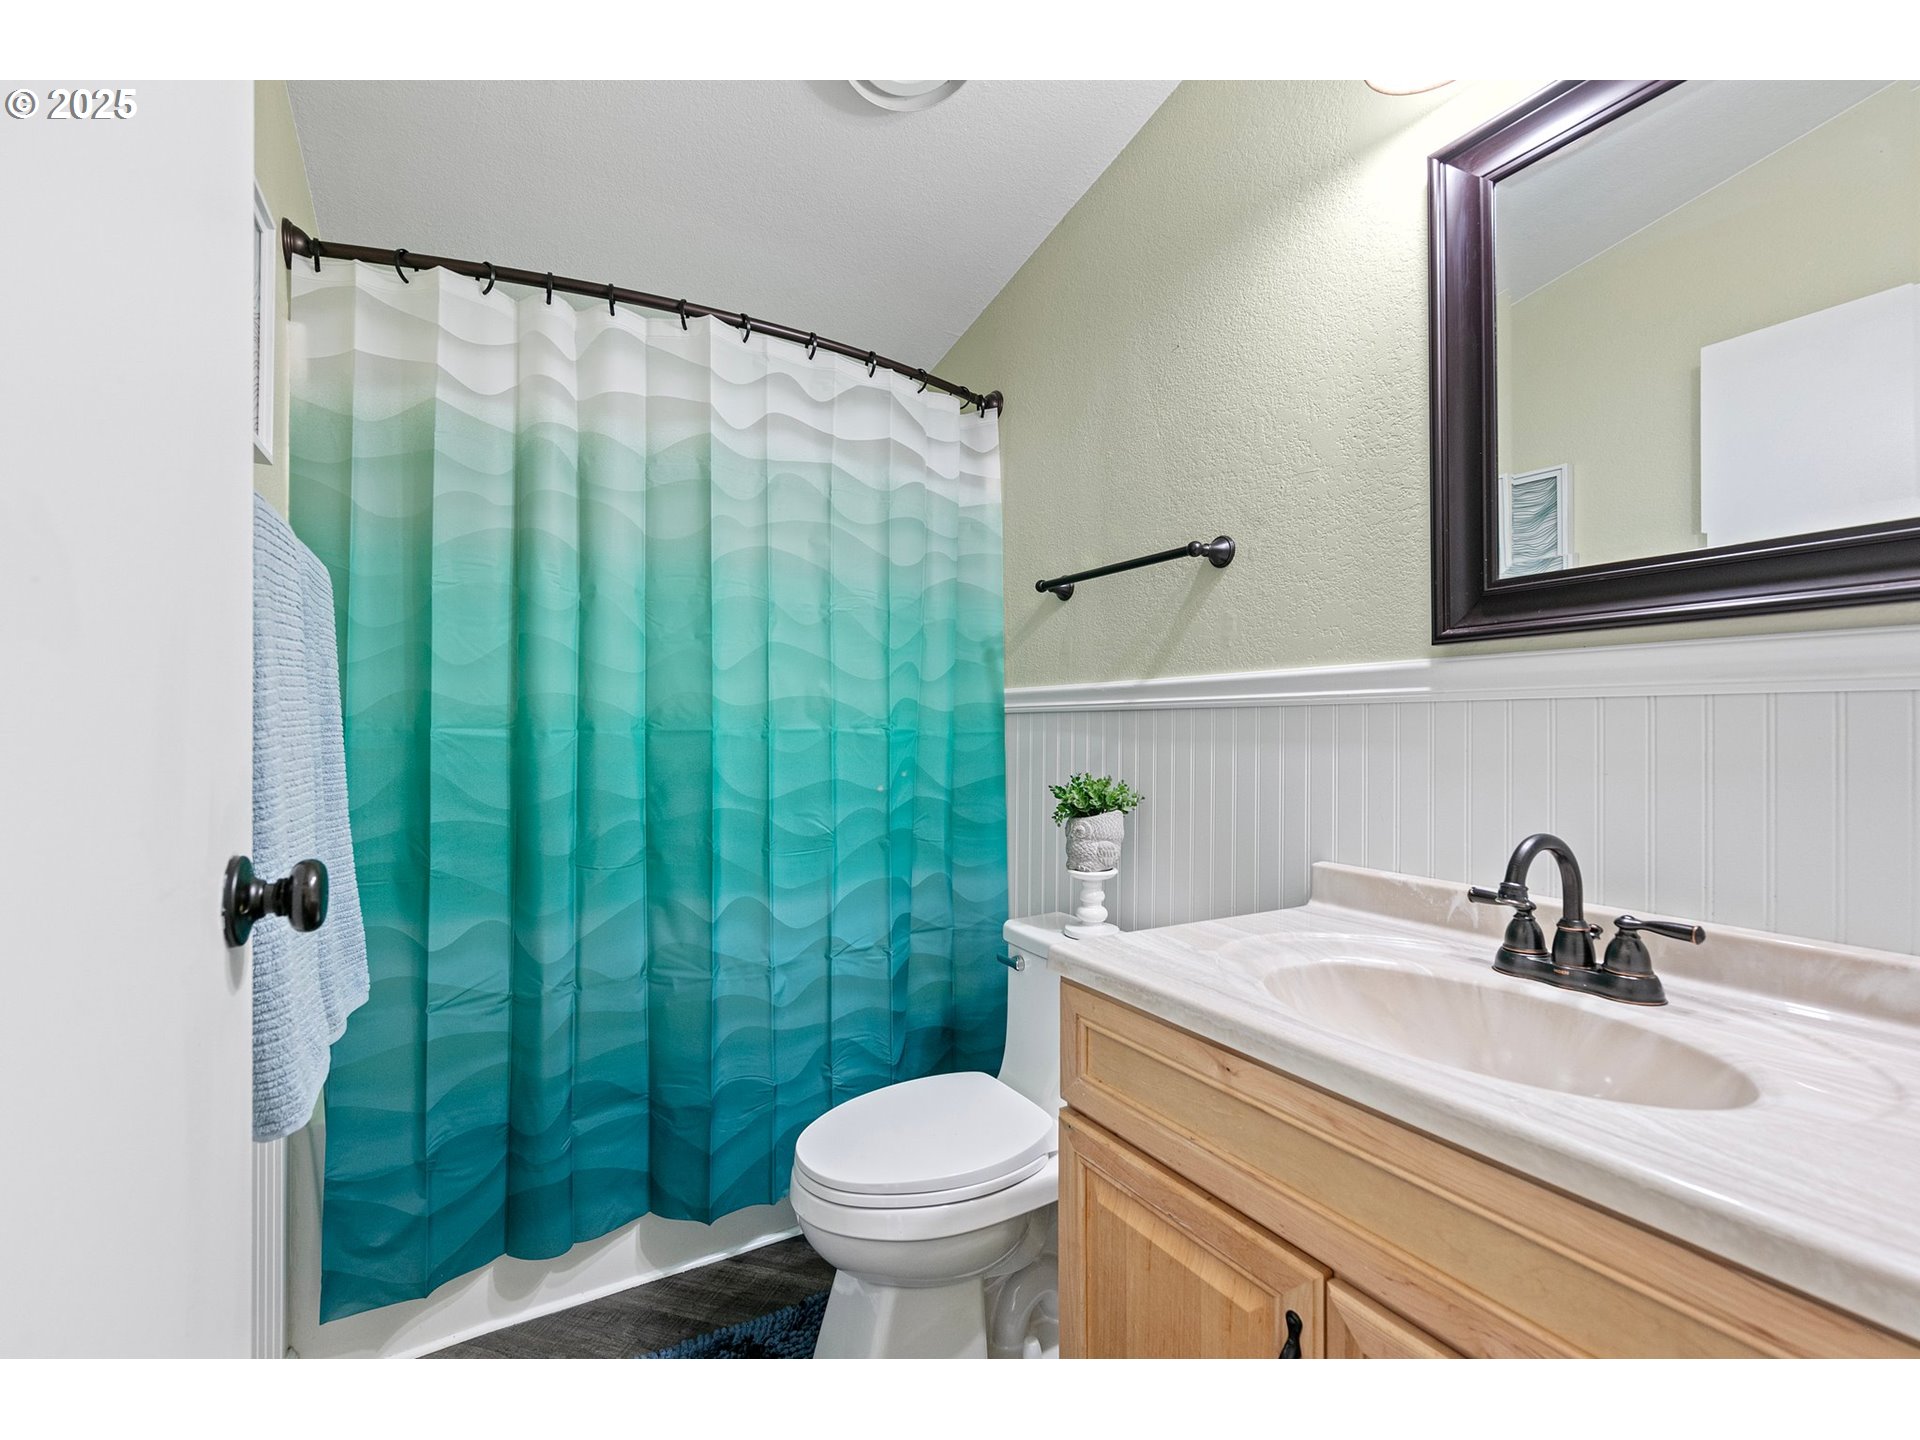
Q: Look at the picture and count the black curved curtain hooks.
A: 12